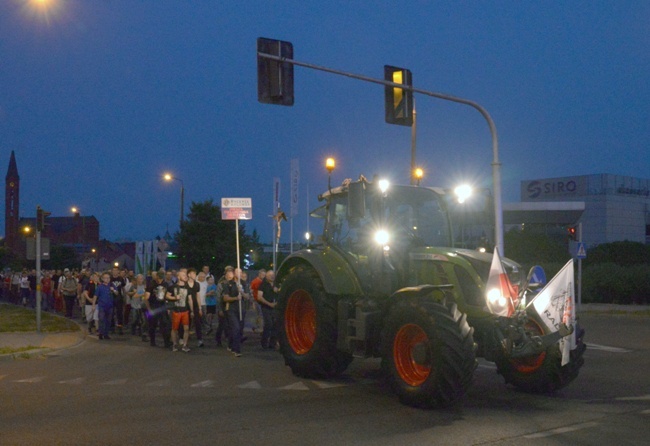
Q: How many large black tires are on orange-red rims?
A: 3